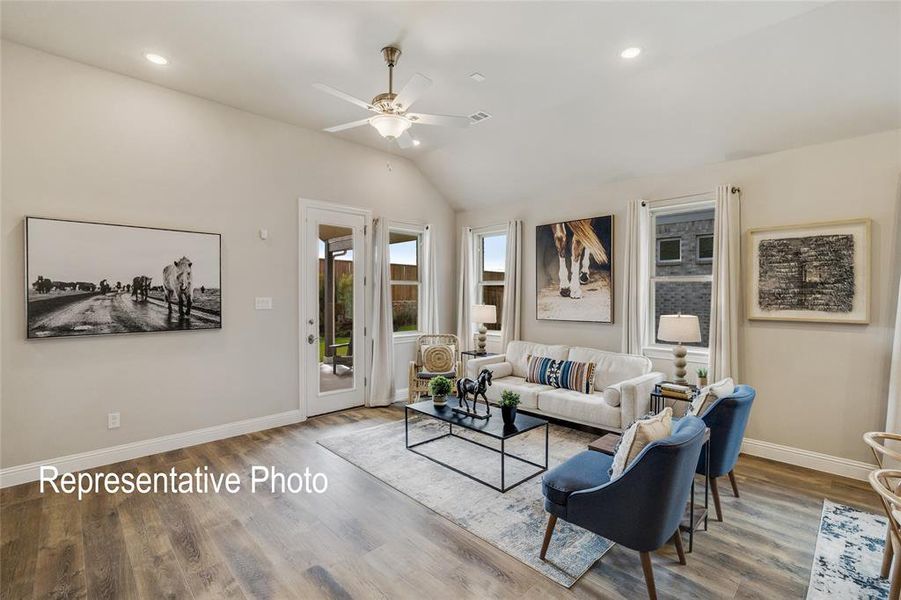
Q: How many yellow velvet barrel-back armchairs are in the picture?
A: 0